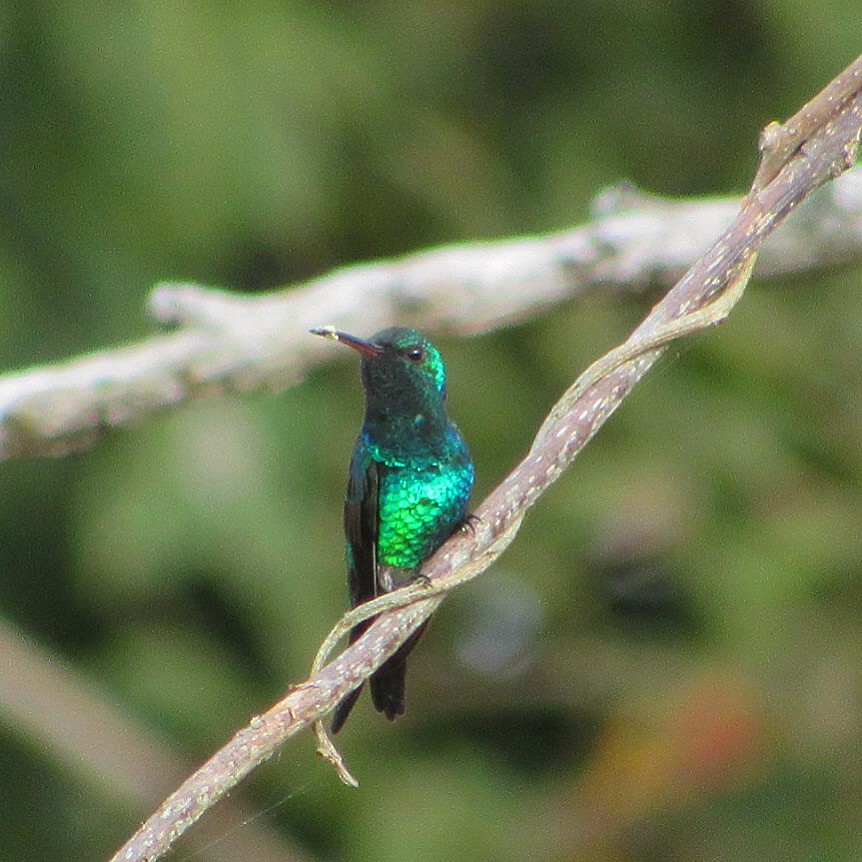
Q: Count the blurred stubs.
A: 2